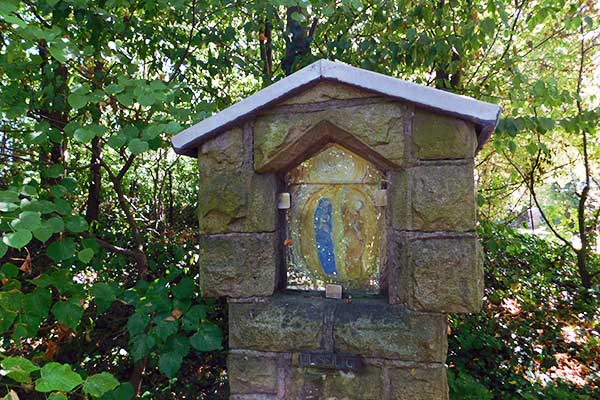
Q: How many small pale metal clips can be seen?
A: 3